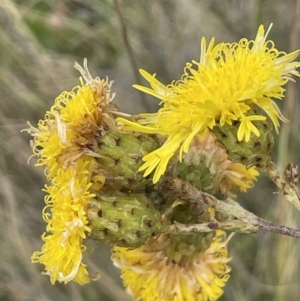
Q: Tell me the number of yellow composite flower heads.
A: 5